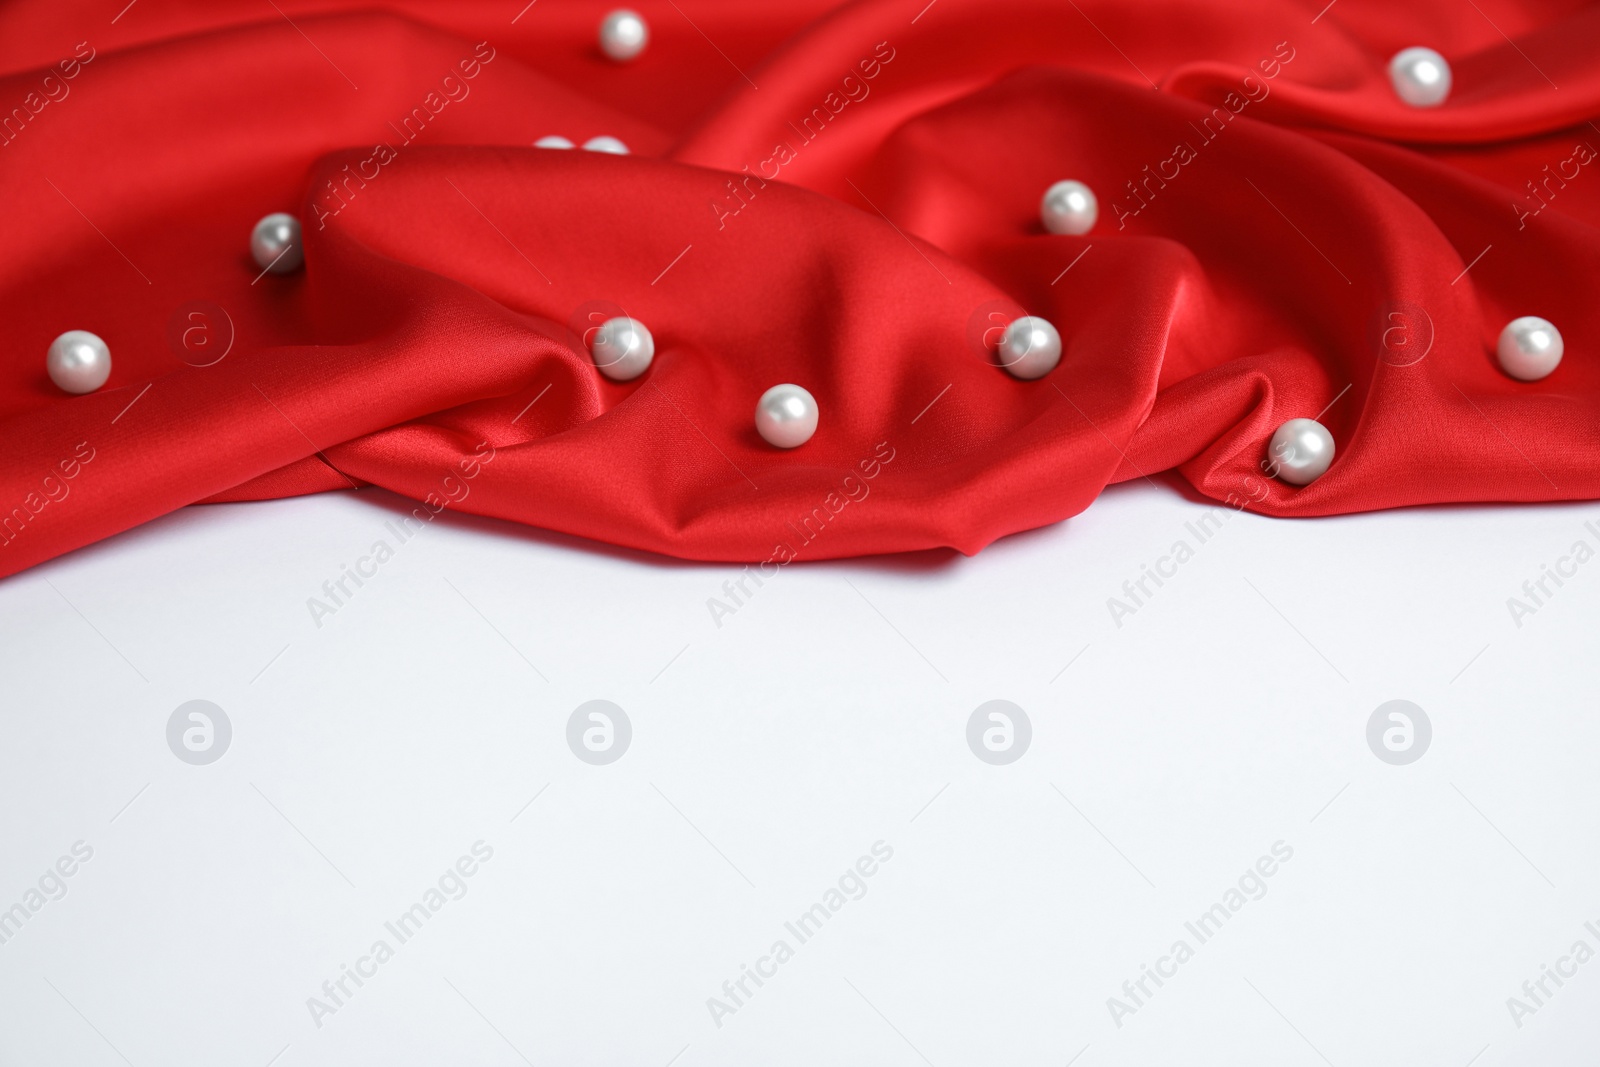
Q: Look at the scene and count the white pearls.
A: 12